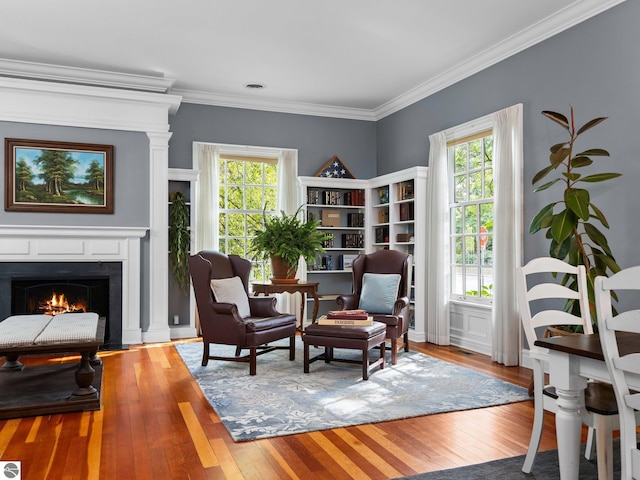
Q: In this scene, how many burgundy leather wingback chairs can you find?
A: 2